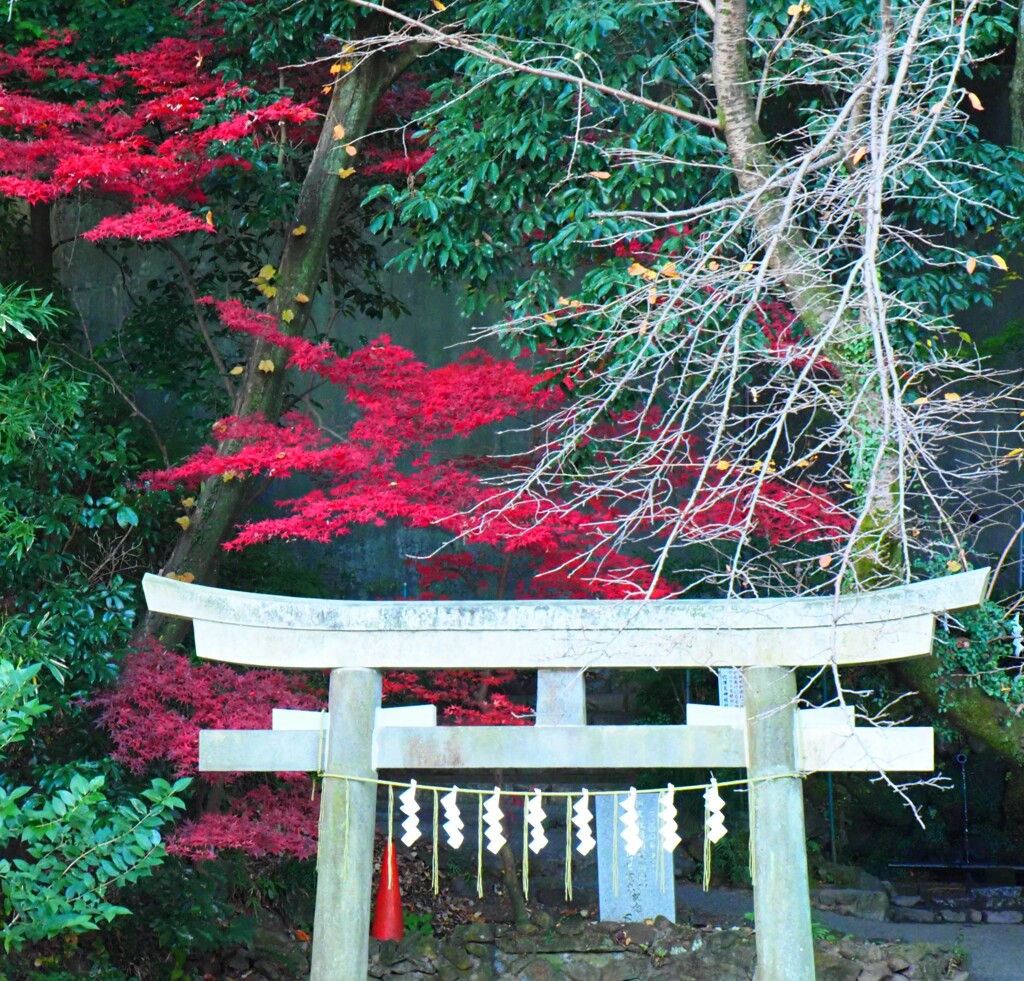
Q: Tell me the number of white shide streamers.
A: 8